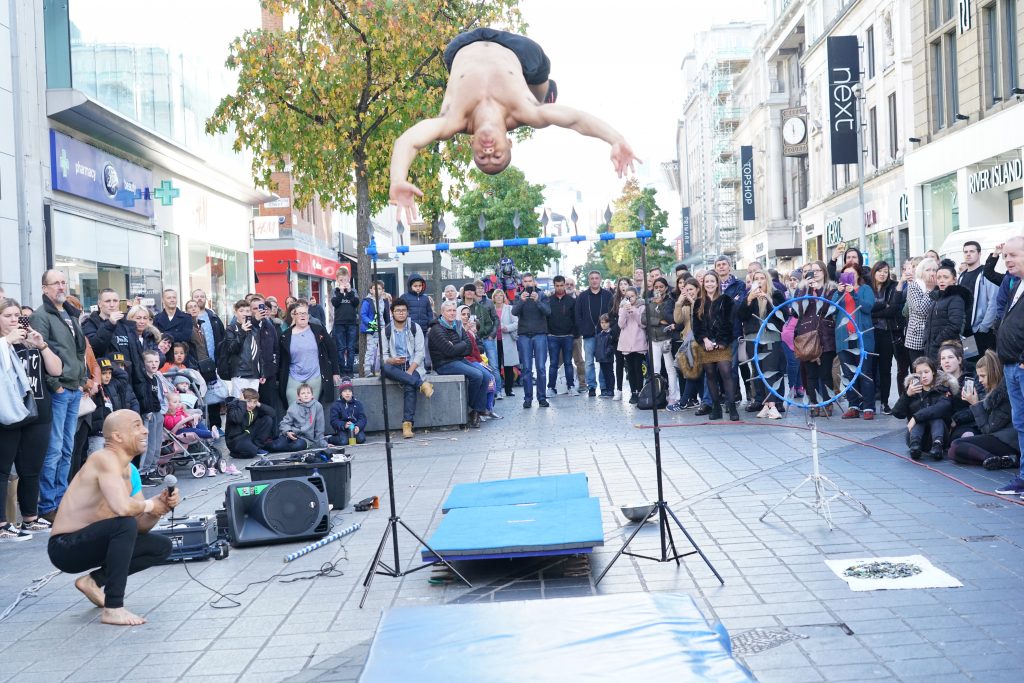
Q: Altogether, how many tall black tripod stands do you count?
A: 2